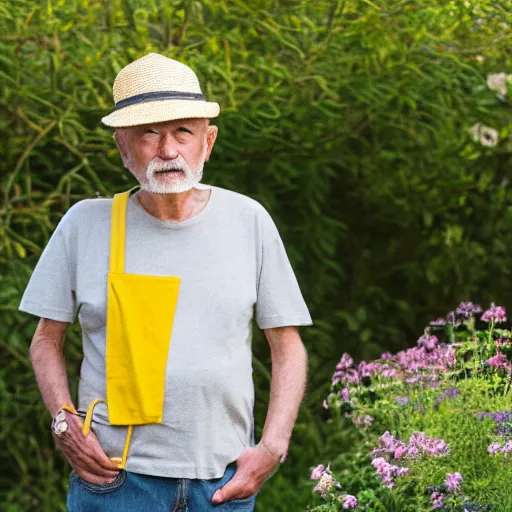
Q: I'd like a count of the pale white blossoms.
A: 2